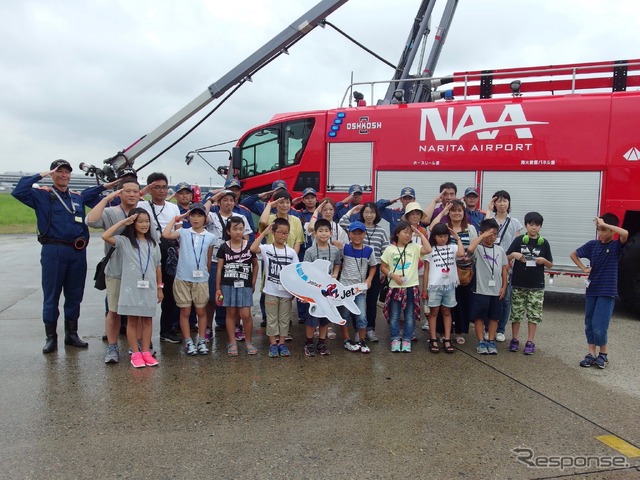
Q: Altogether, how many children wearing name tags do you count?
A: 11